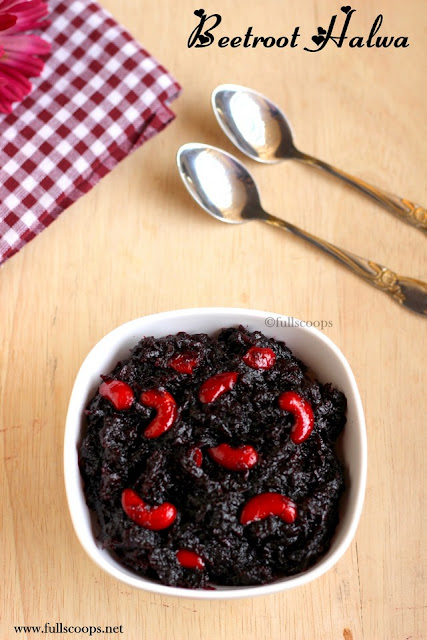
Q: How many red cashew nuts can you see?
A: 11